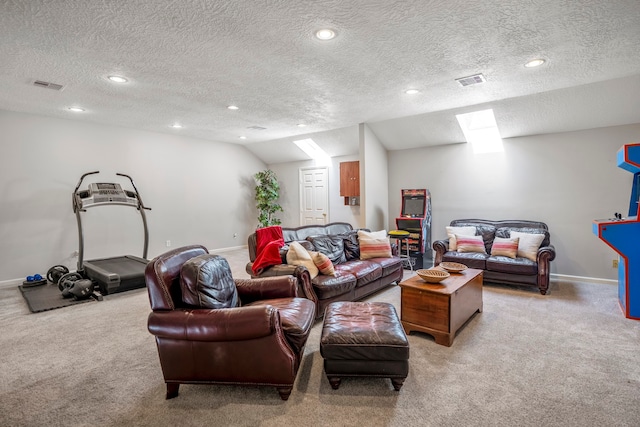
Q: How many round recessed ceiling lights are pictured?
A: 9